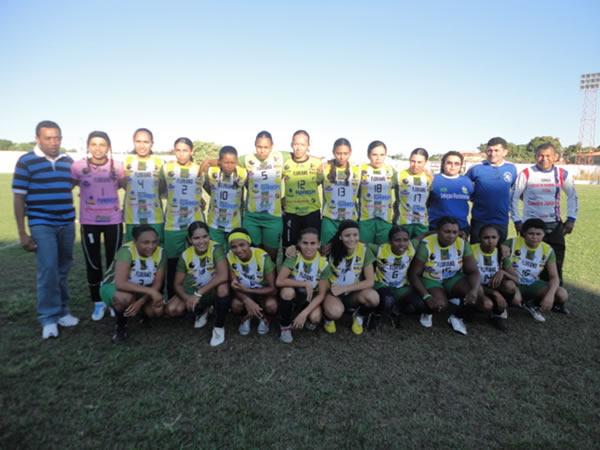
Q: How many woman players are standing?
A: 9